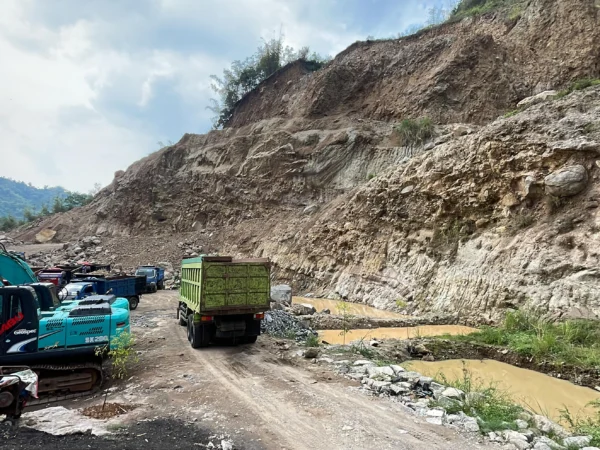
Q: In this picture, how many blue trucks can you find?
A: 2